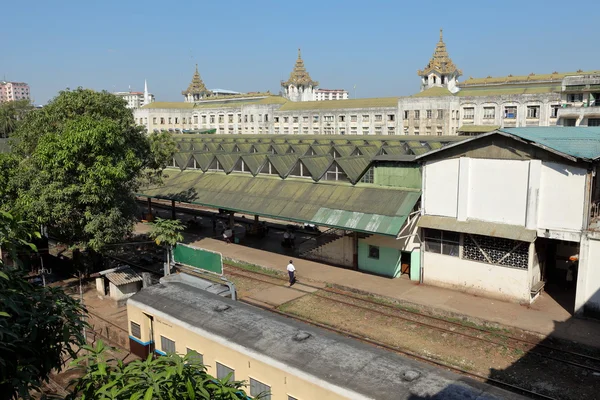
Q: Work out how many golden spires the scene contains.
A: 3